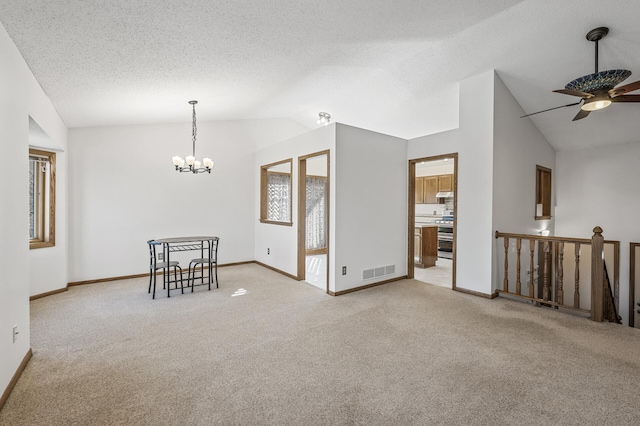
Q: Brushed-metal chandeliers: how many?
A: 1